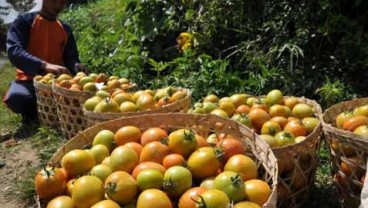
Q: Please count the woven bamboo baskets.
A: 6